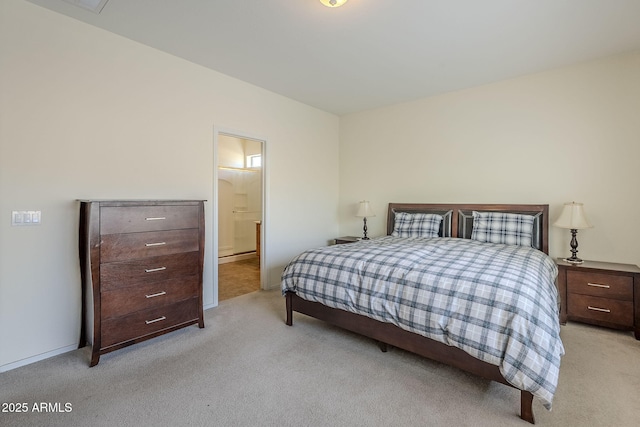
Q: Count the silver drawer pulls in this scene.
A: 7